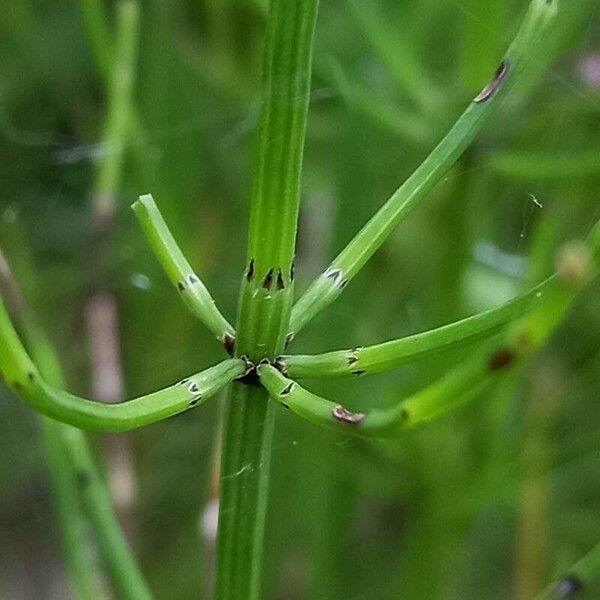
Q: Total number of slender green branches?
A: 5